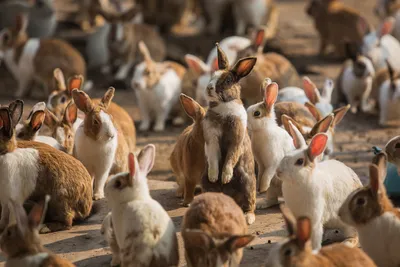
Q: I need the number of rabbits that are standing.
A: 1